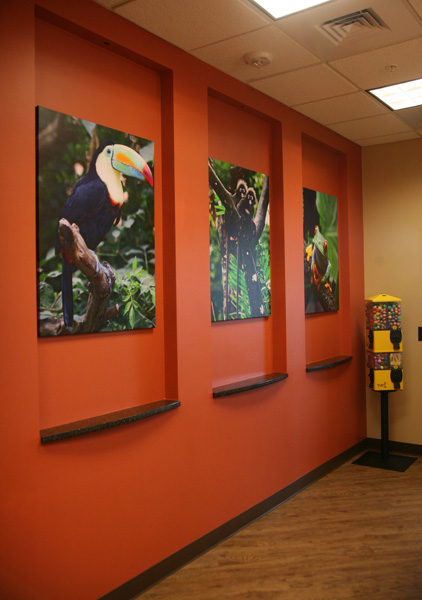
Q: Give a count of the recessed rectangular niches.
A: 3